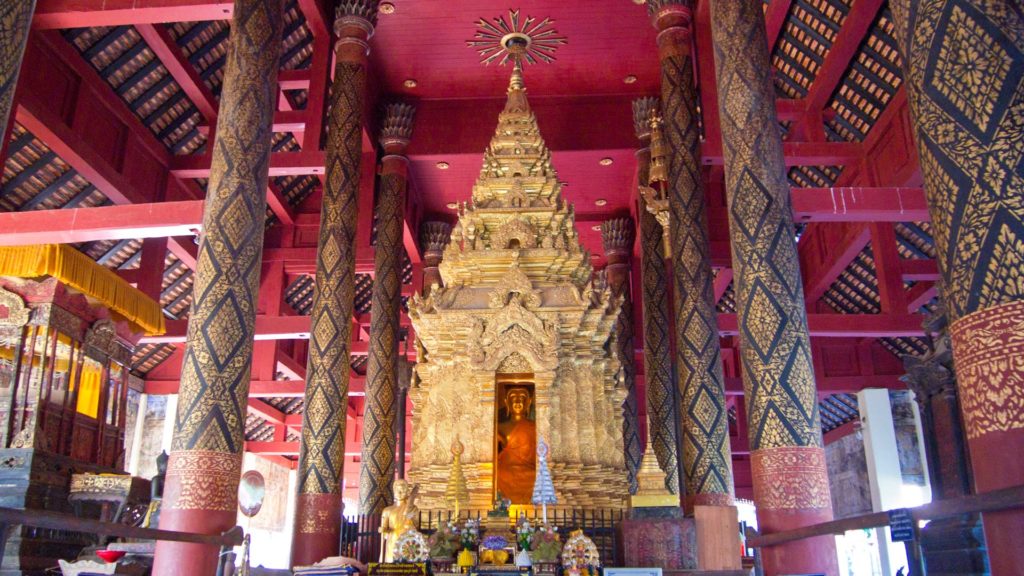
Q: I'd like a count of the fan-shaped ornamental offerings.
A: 2